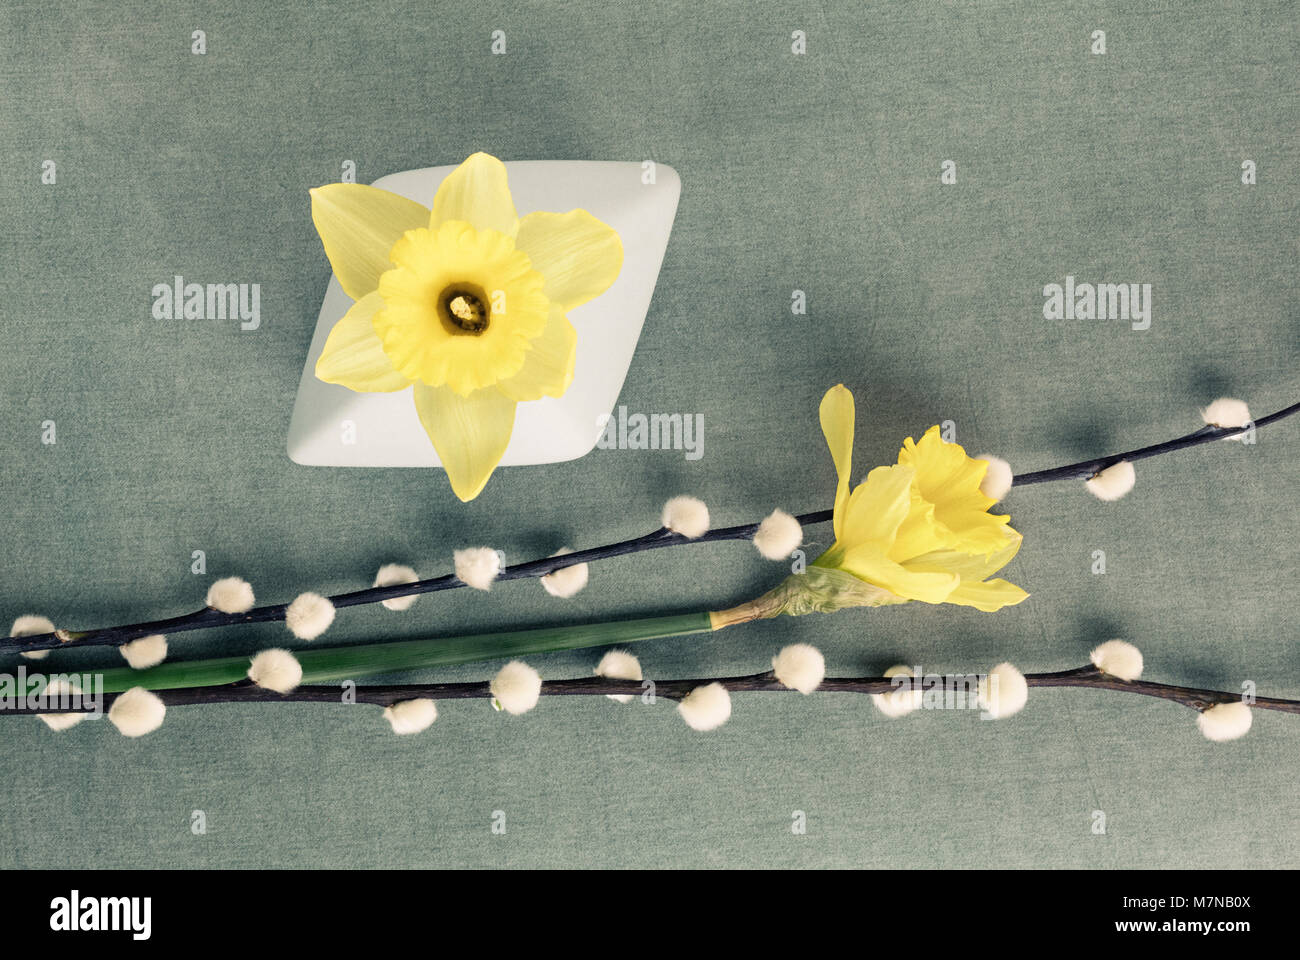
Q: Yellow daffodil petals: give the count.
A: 11